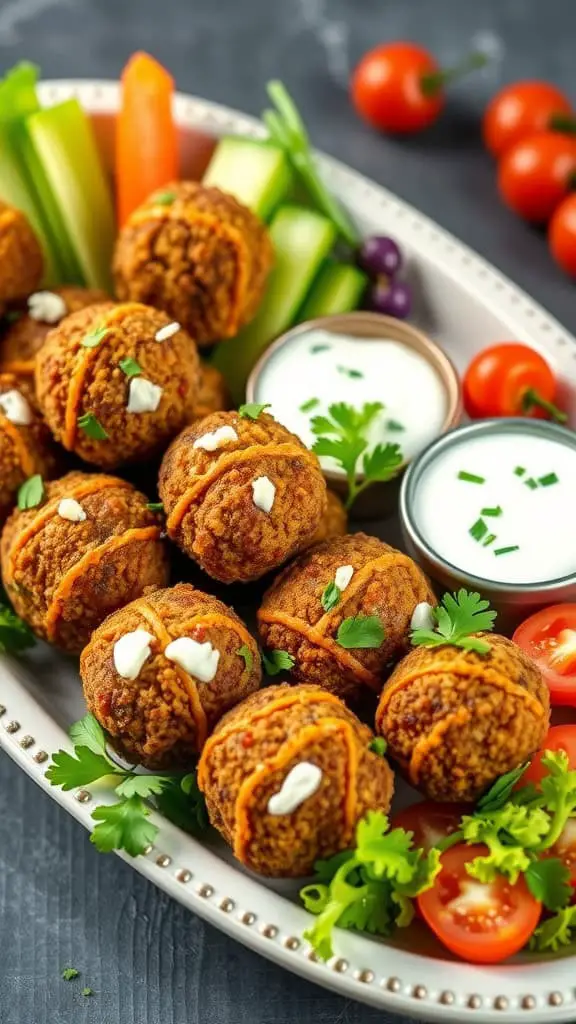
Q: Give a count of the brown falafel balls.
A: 13